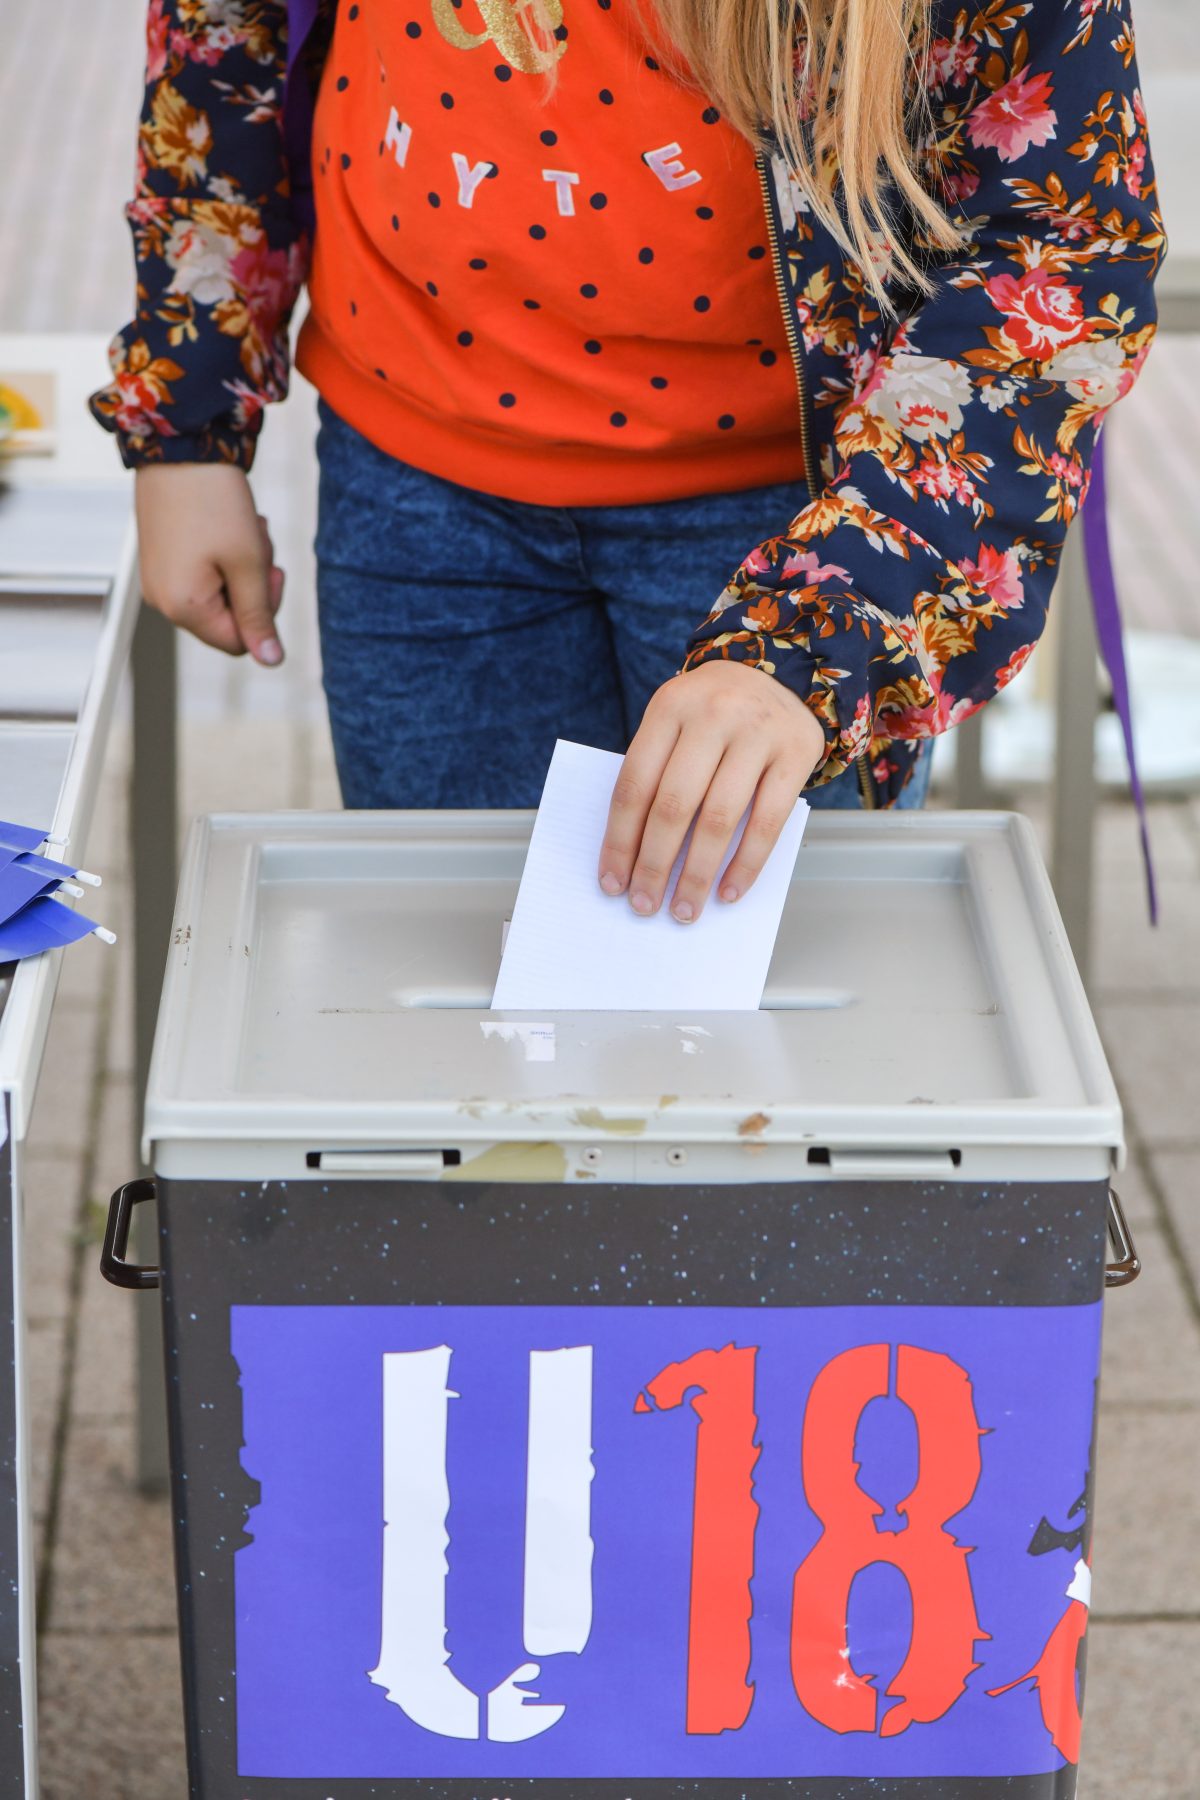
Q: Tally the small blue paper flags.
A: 4